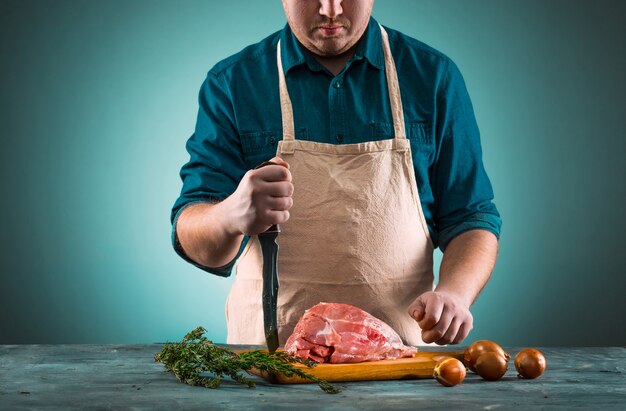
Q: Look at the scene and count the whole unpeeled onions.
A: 4